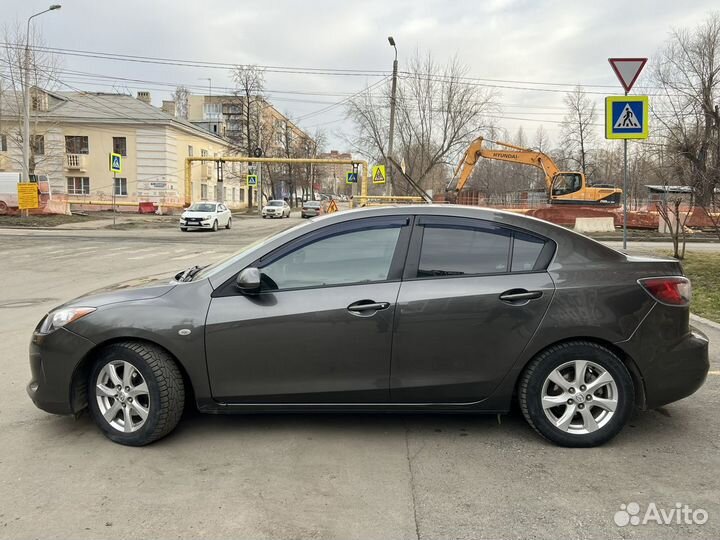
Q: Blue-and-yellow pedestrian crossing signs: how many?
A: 4